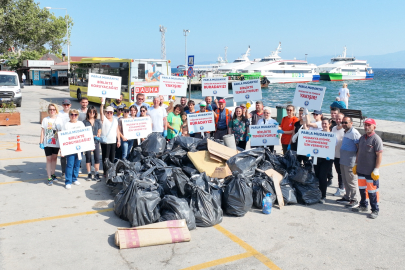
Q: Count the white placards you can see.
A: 10